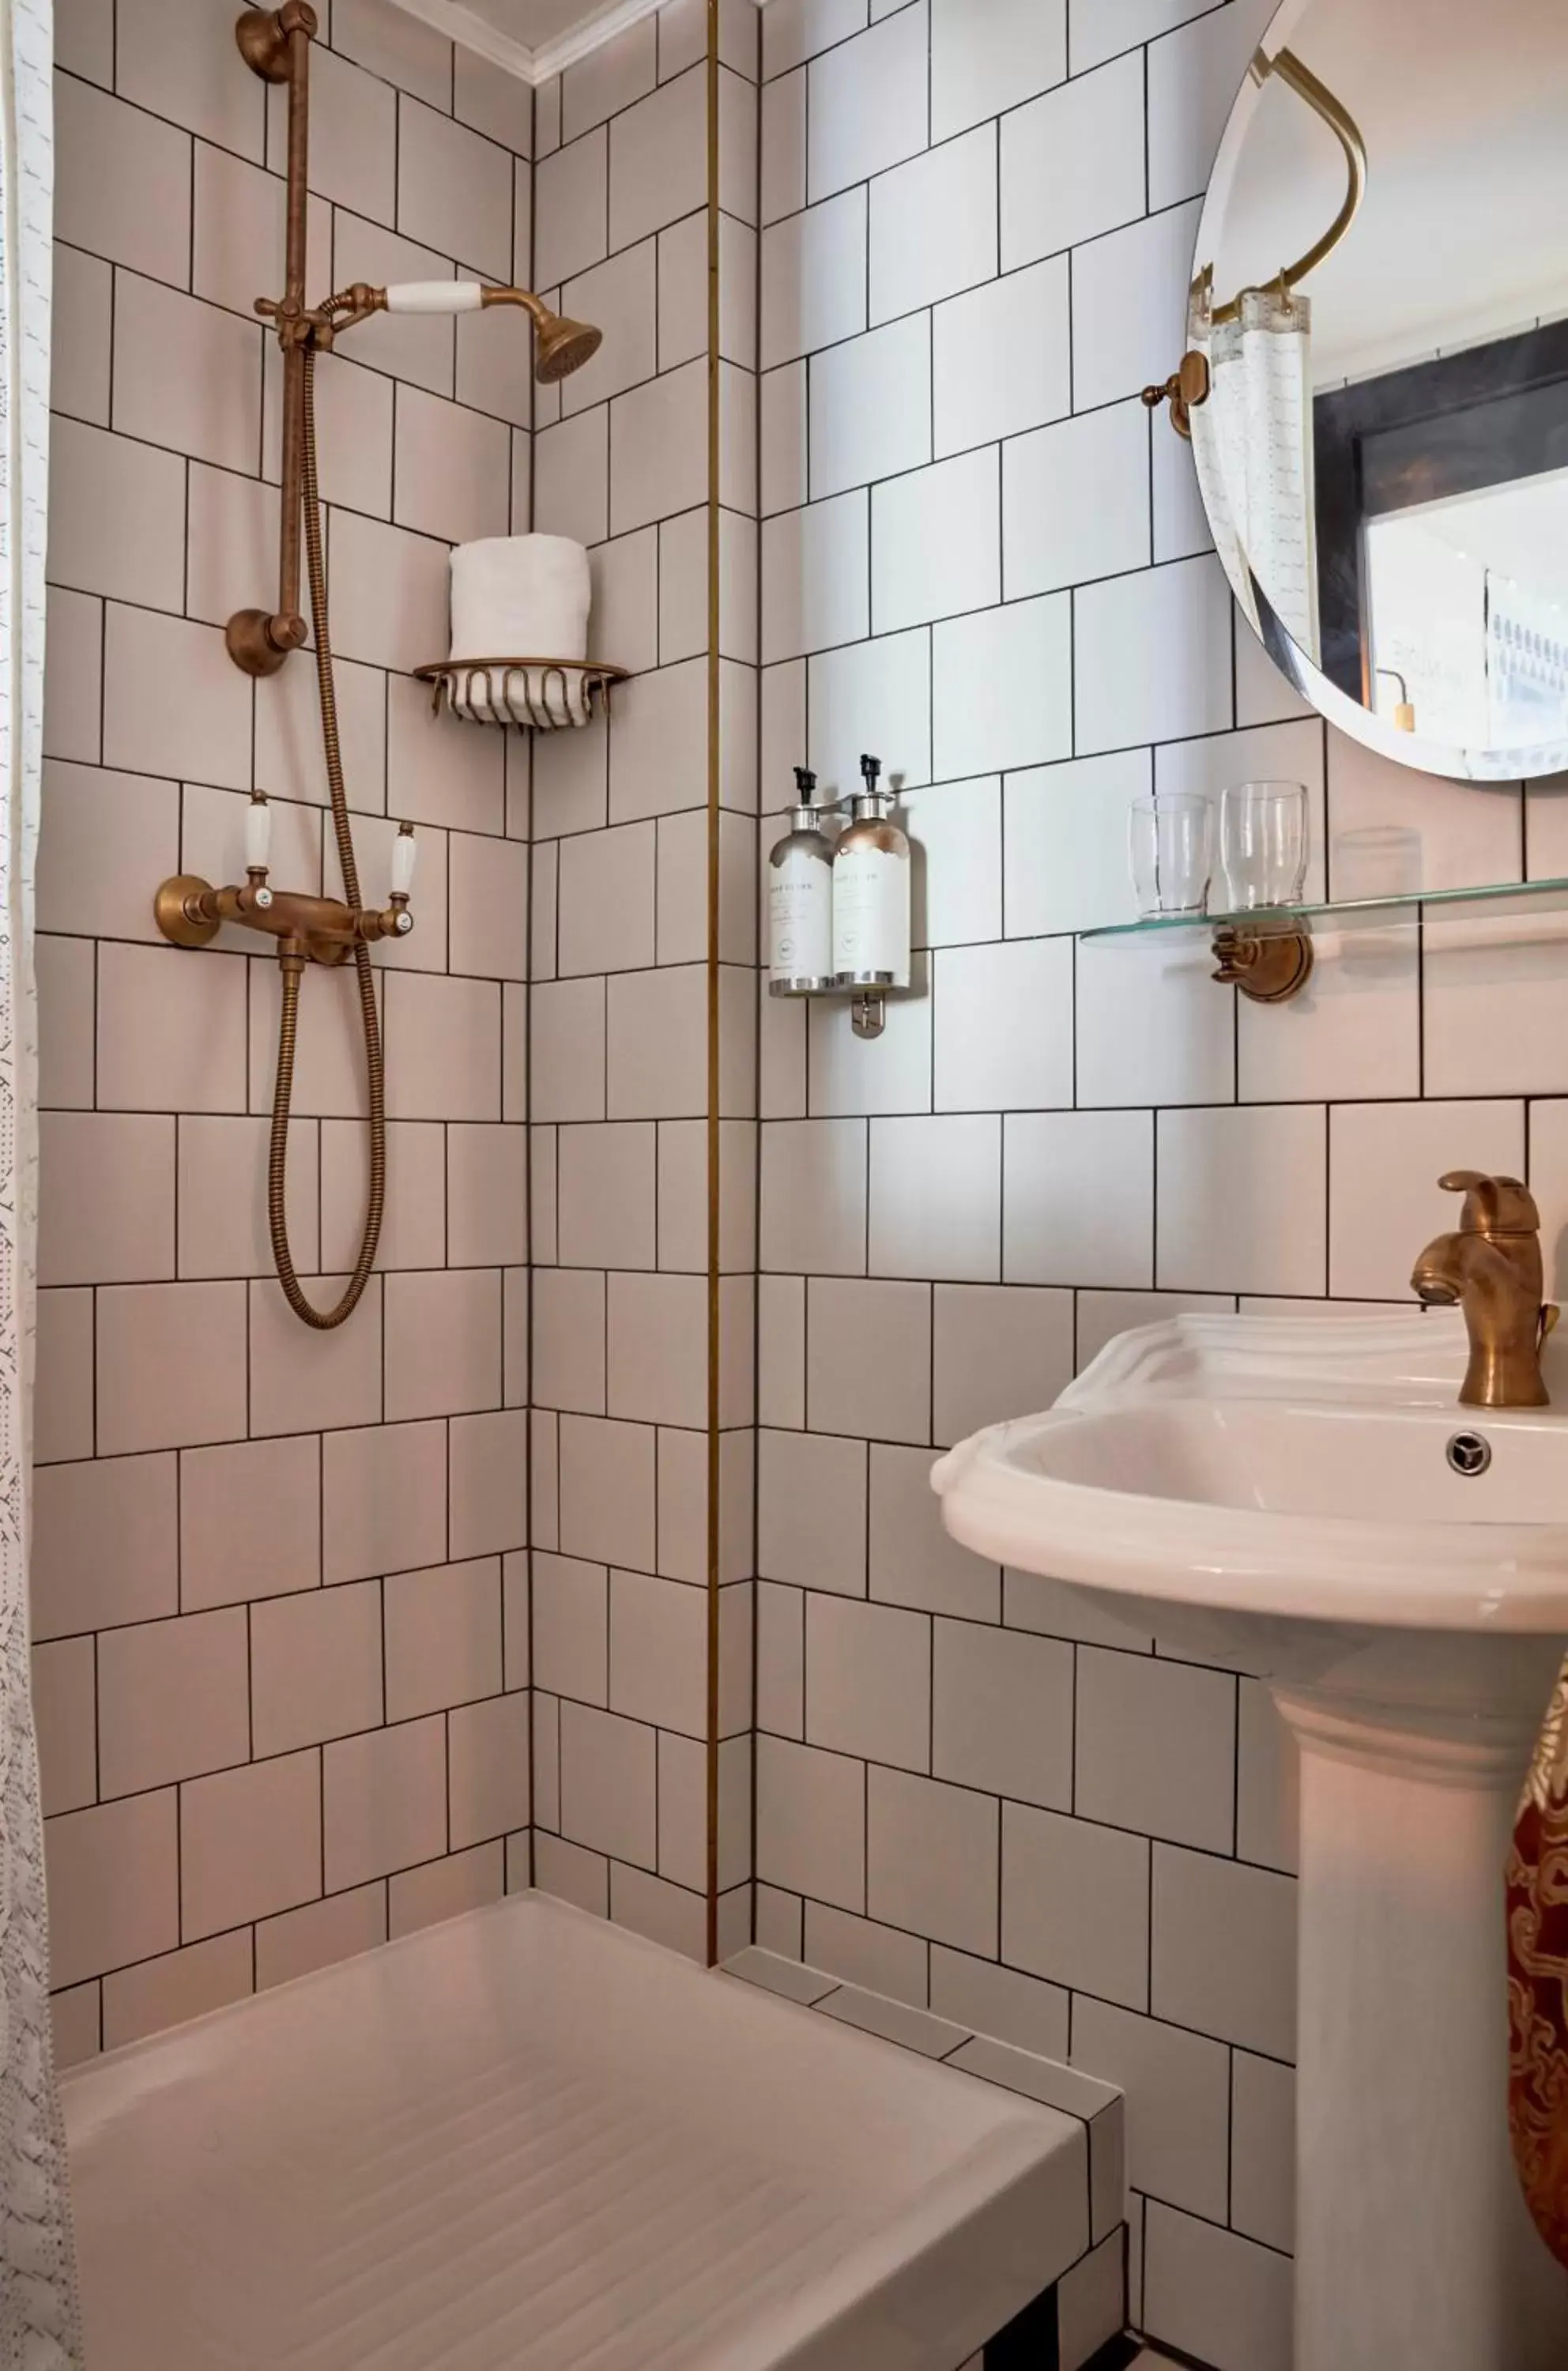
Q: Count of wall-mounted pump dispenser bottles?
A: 2